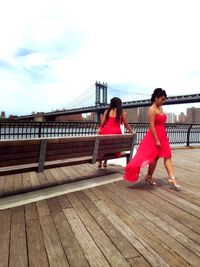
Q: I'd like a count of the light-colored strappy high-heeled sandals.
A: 2